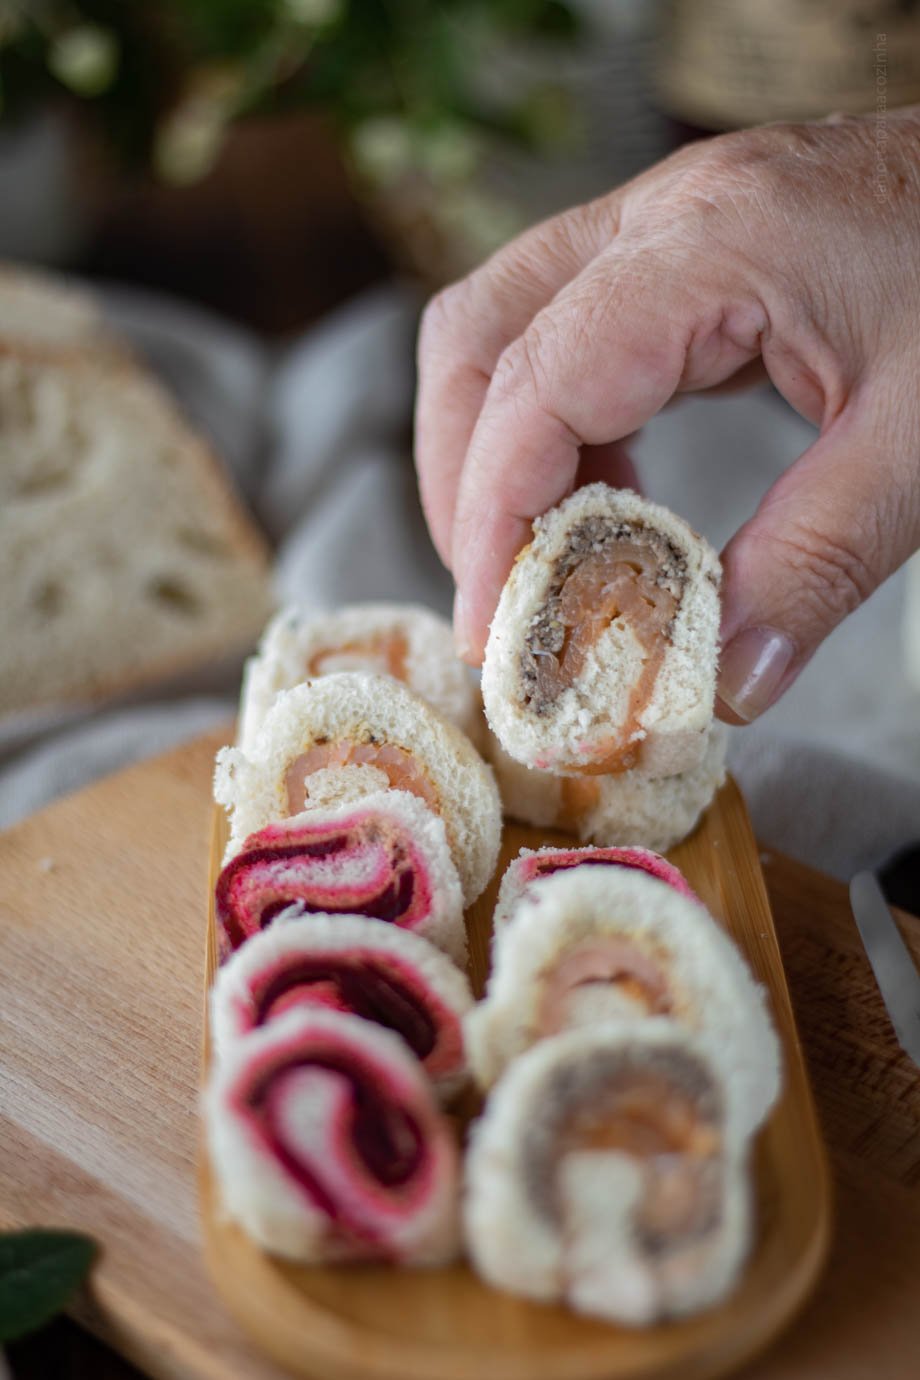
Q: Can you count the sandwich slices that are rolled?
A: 10